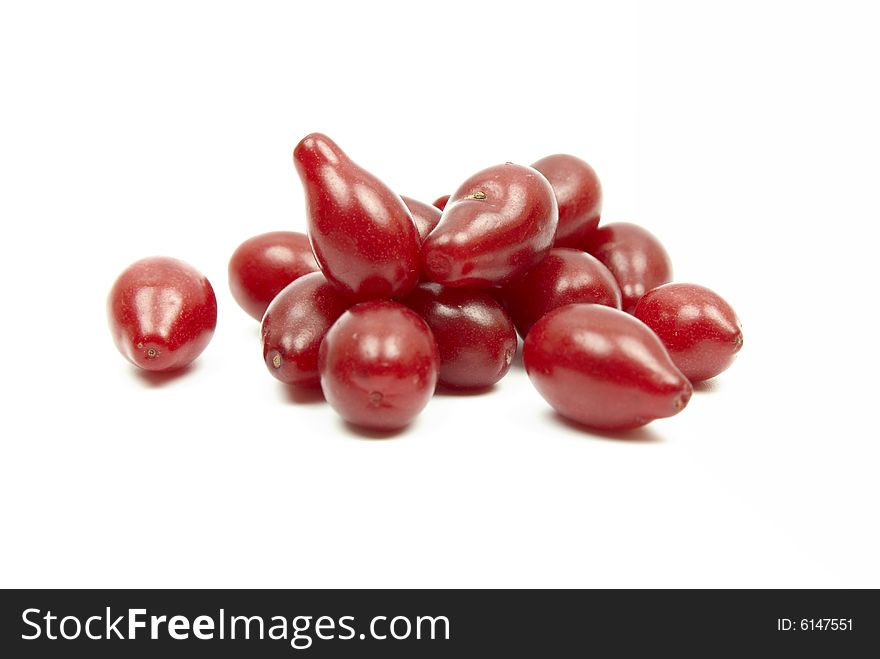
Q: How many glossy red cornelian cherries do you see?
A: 14